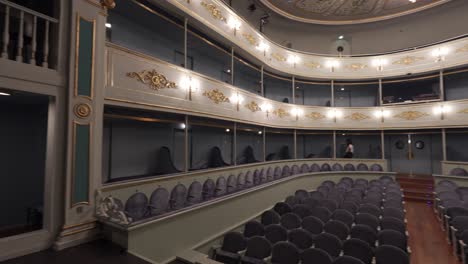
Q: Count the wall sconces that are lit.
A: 13